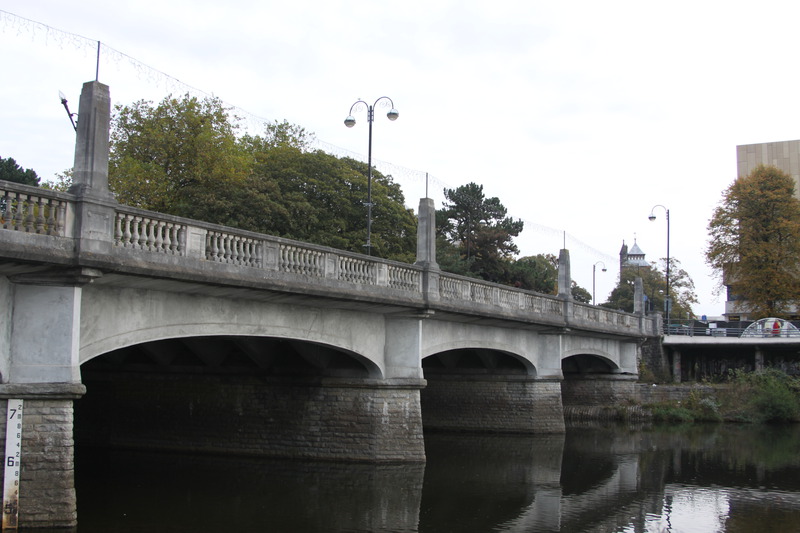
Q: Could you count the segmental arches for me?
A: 3